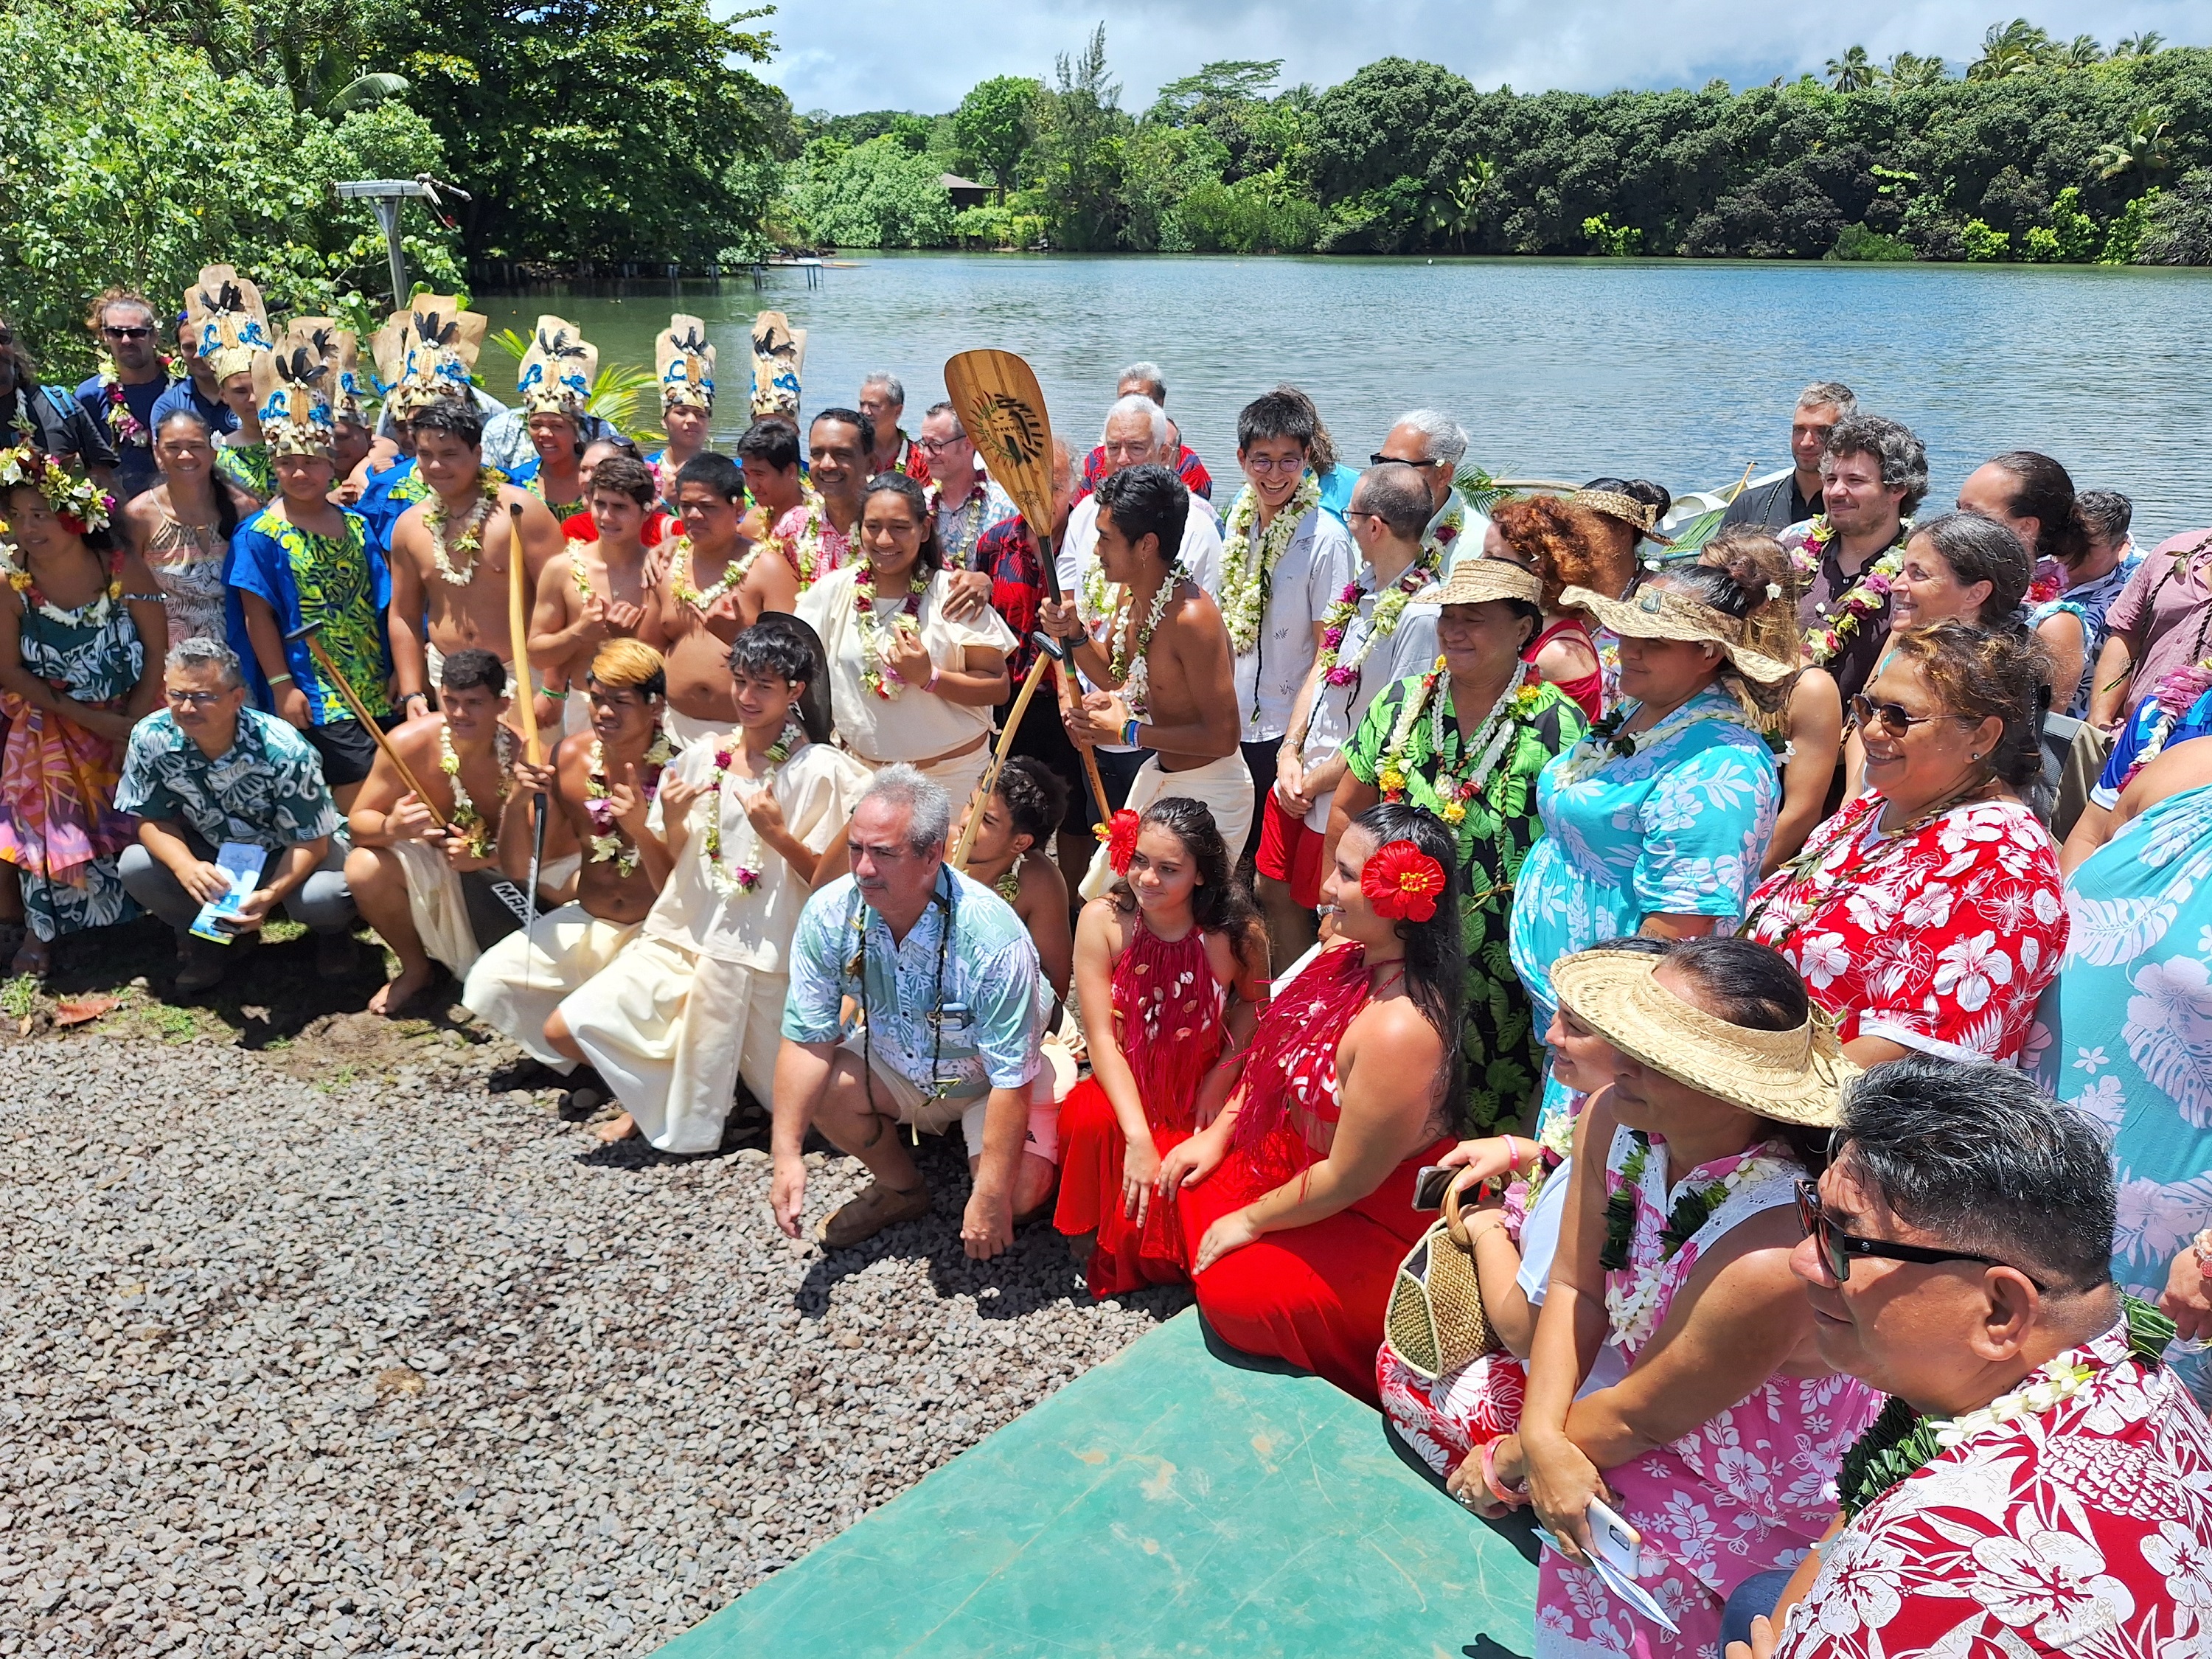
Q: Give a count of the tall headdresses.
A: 8